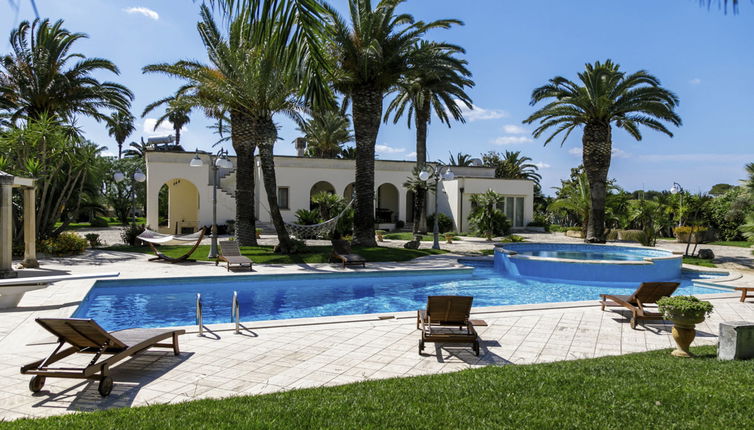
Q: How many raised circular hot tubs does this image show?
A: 1